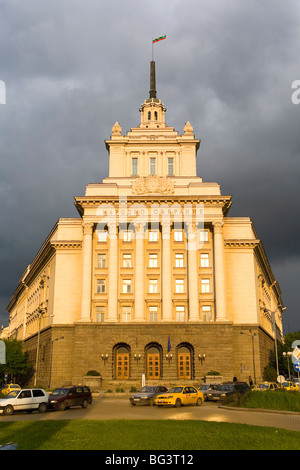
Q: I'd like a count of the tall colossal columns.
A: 6